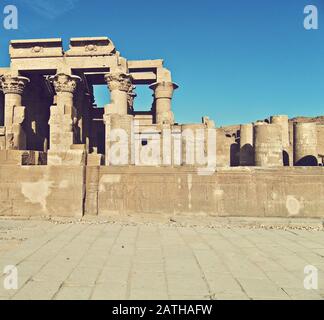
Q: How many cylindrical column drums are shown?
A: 4